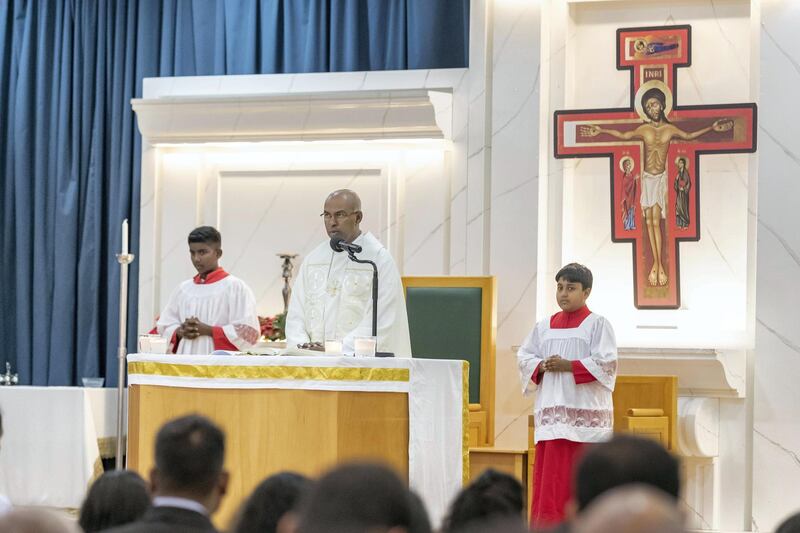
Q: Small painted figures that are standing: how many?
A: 2